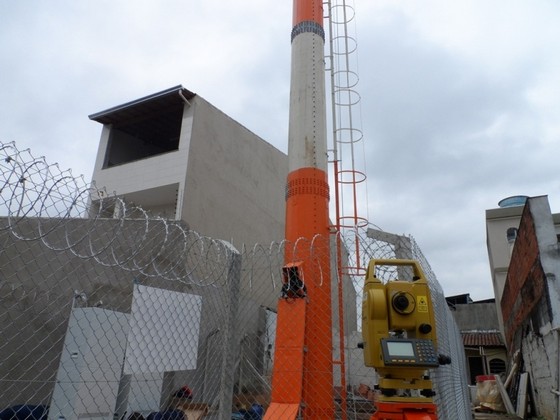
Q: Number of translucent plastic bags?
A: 1